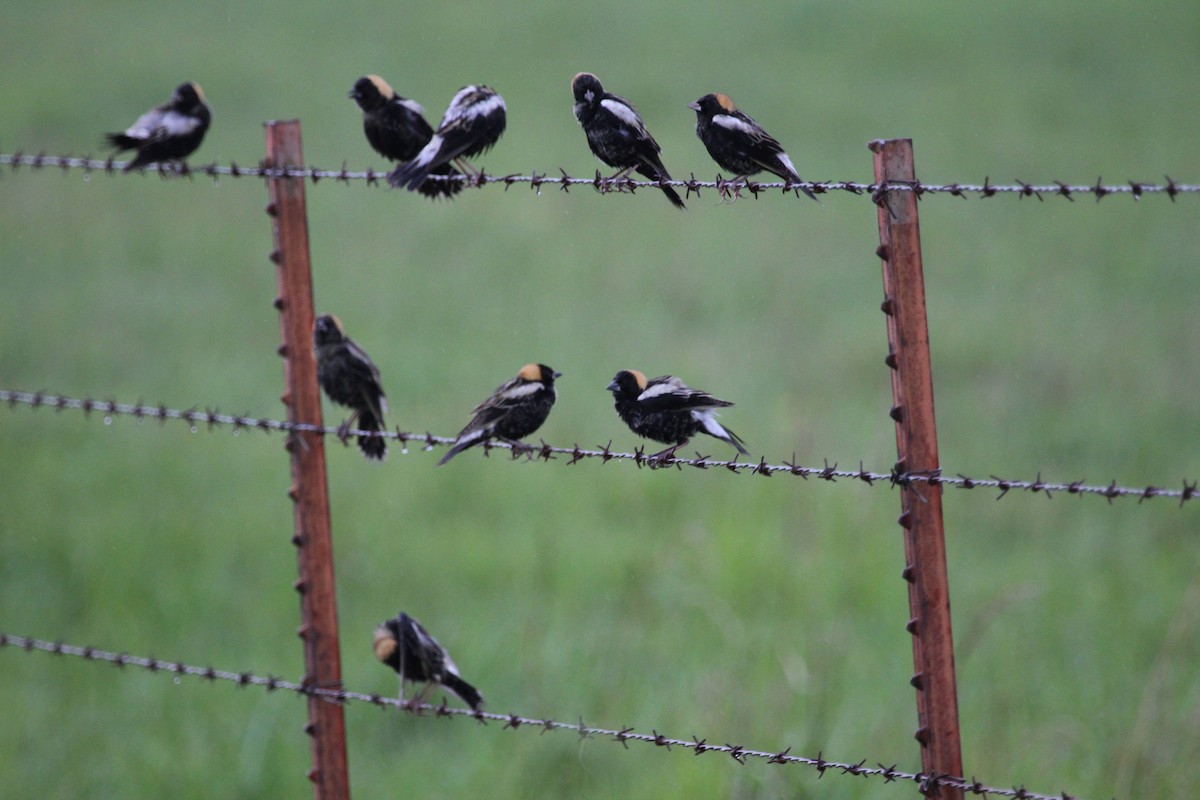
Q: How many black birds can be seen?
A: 9